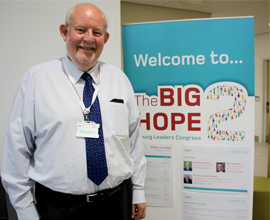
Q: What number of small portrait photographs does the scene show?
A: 3